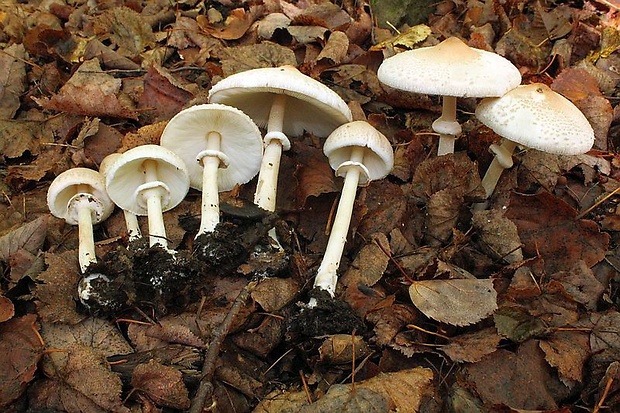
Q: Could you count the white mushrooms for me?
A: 8